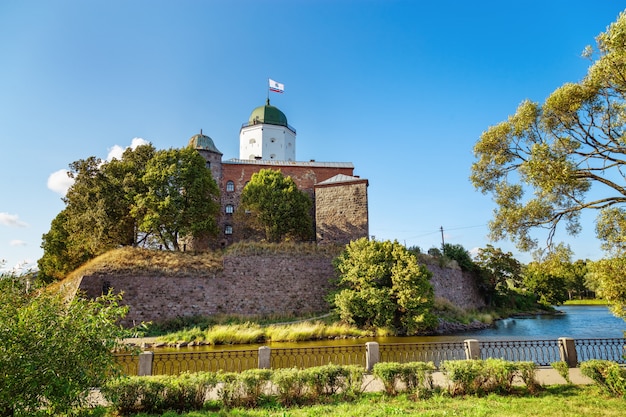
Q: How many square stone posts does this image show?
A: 5